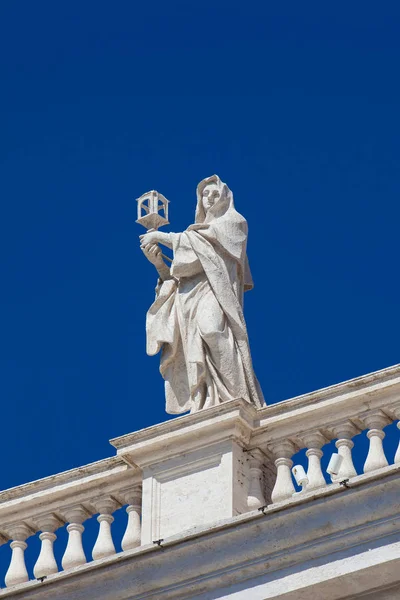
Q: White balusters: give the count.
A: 11